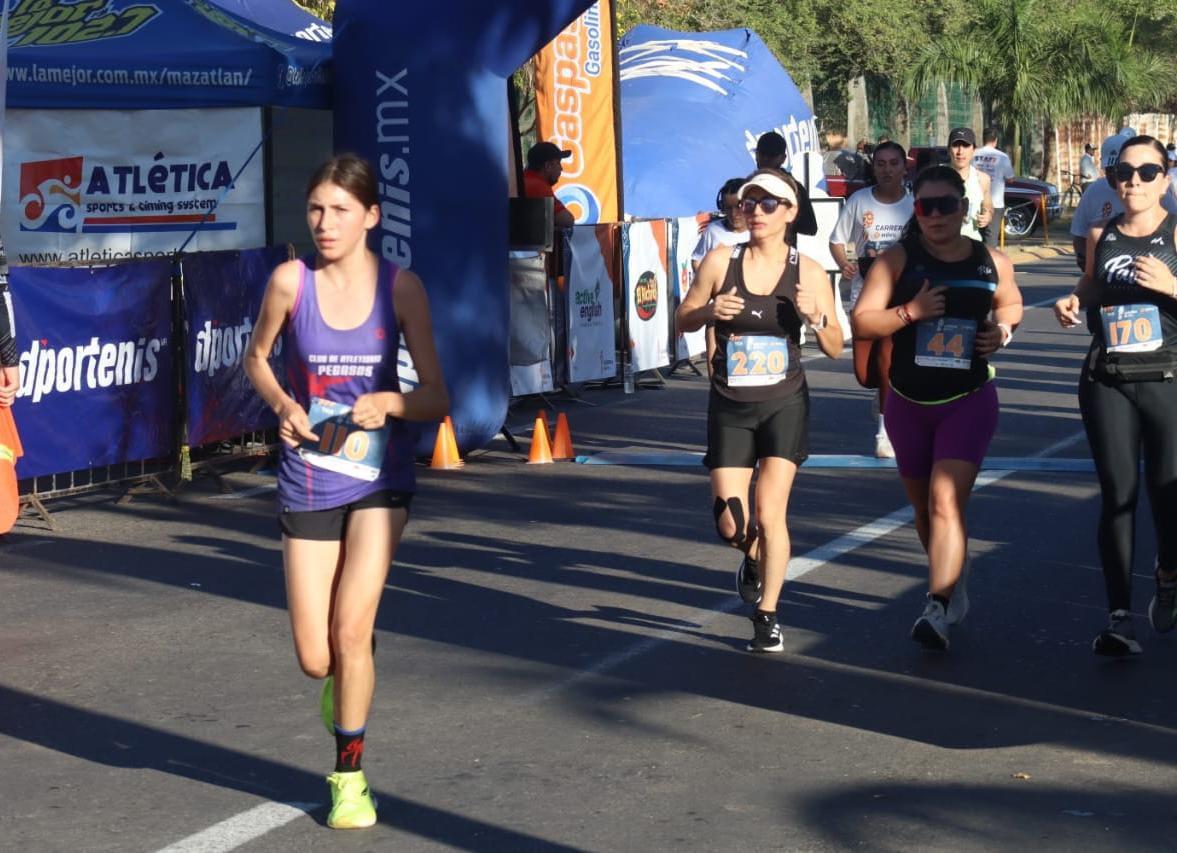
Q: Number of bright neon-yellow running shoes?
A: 2